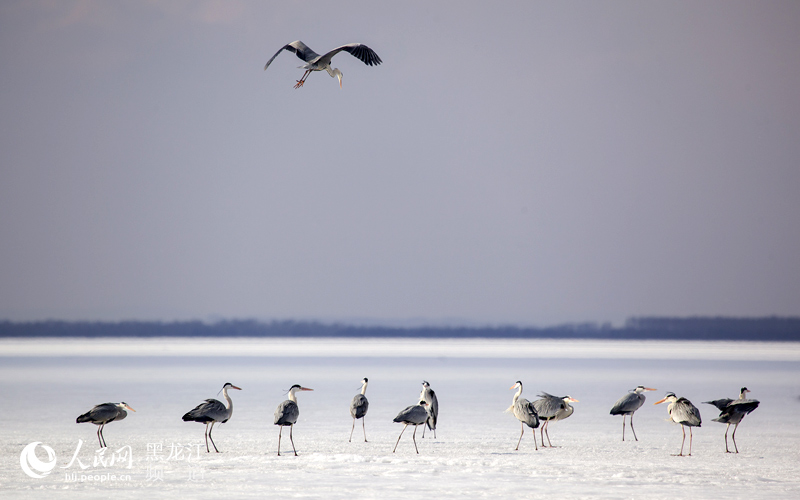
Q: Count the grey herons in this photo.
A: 12